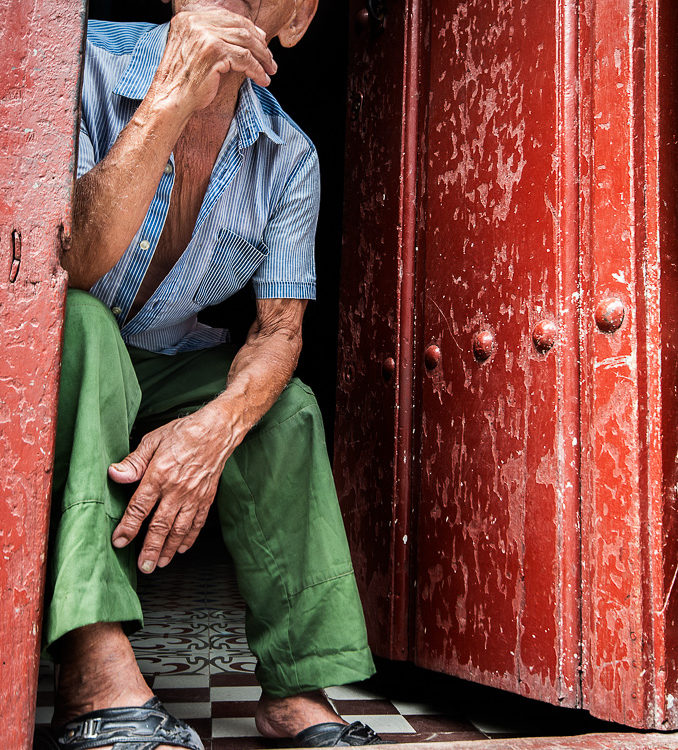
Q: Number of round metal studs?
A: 5